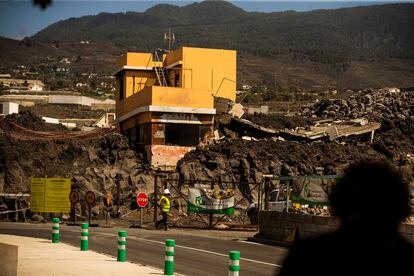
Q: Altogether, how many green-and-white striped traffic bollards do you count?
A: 5